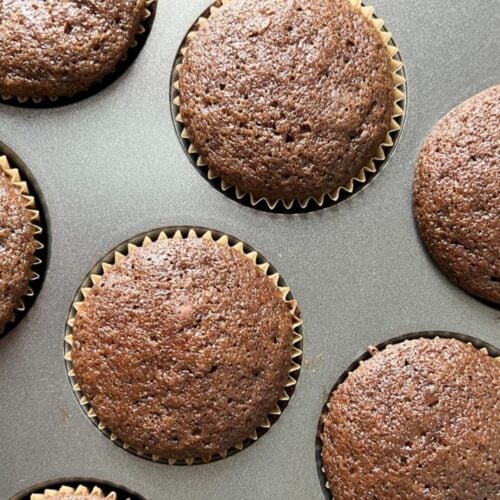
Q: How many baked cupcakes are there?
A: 7